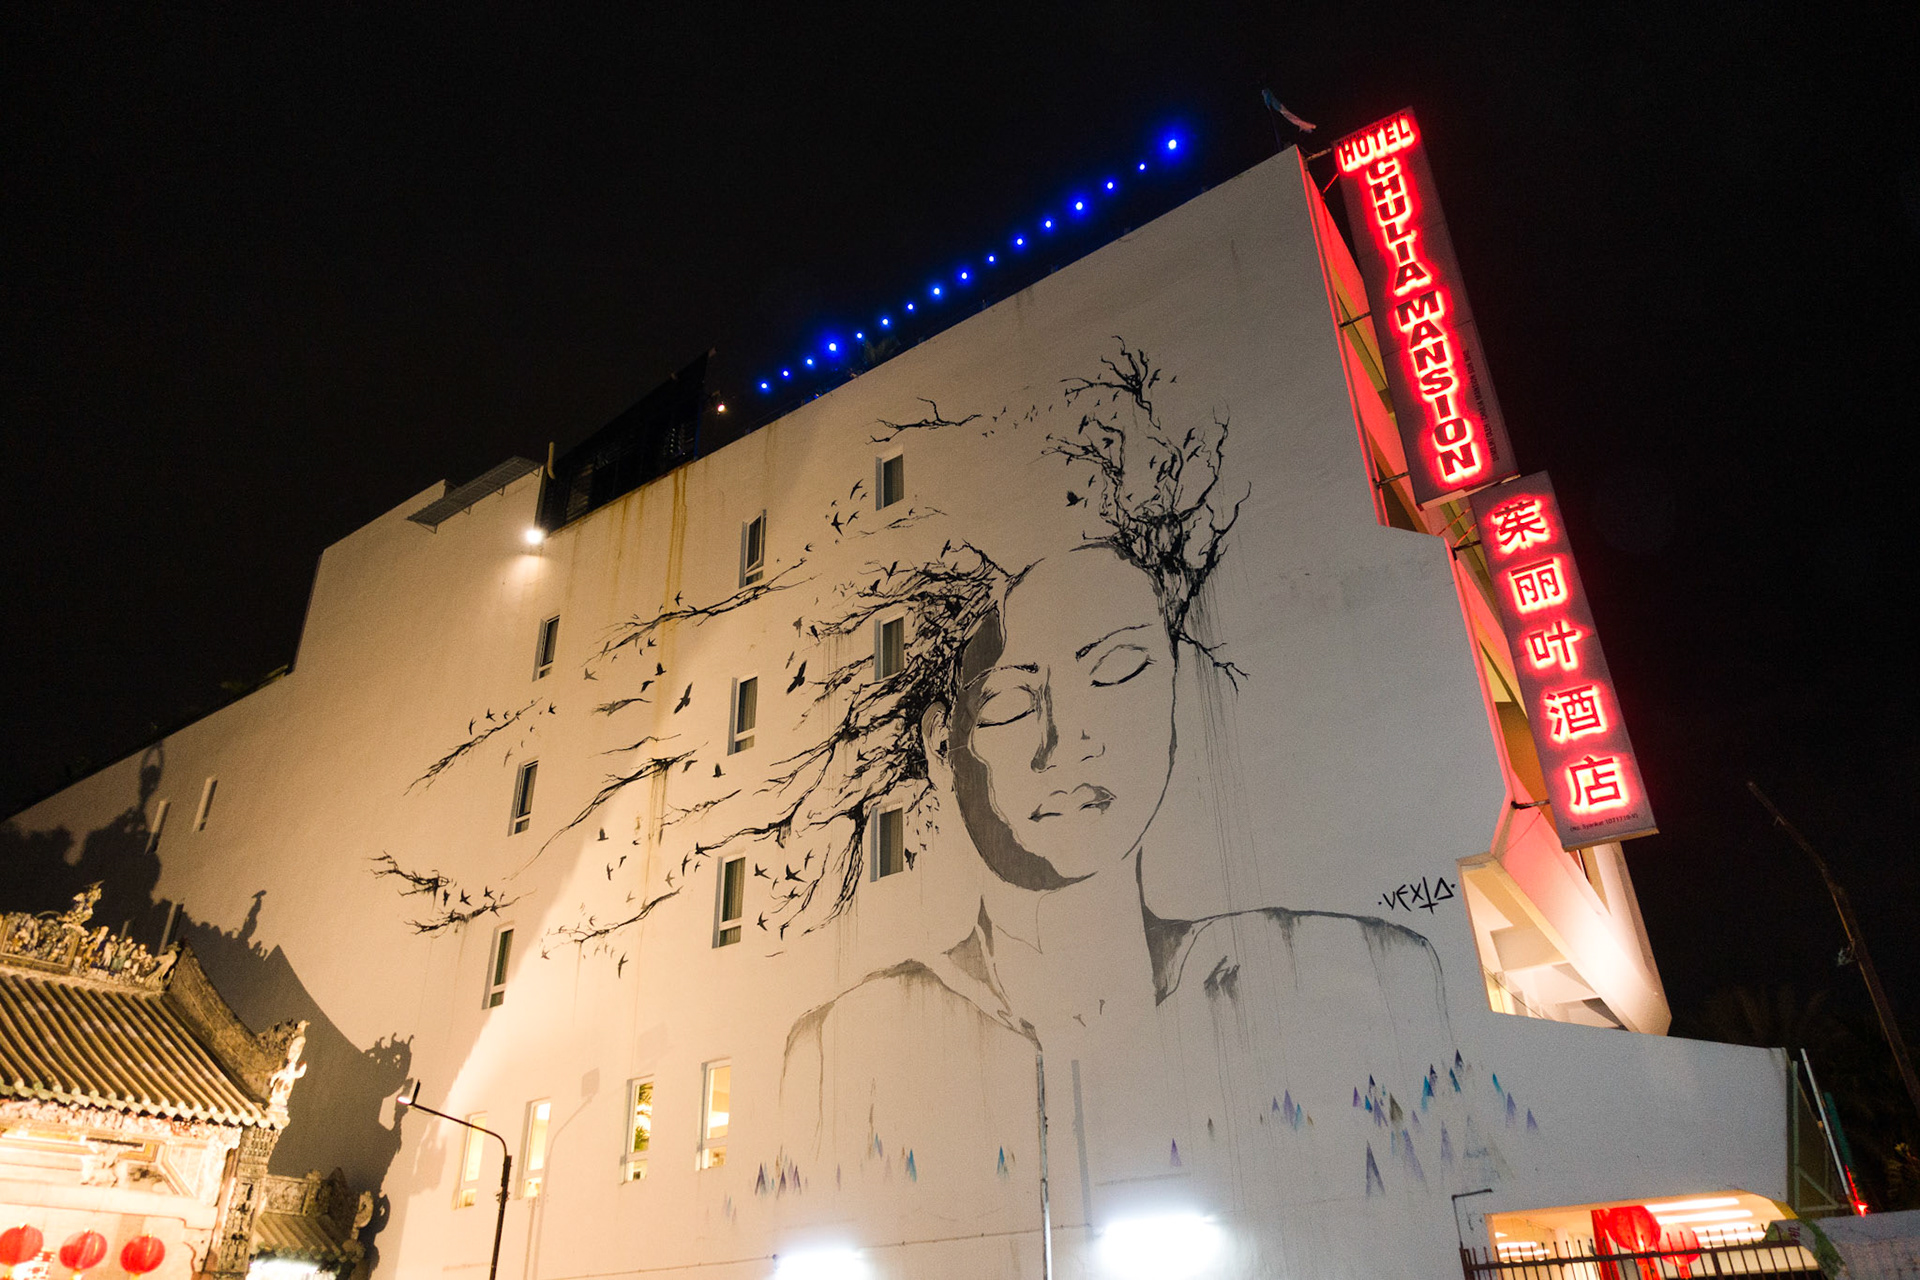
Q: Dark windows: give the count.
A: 9